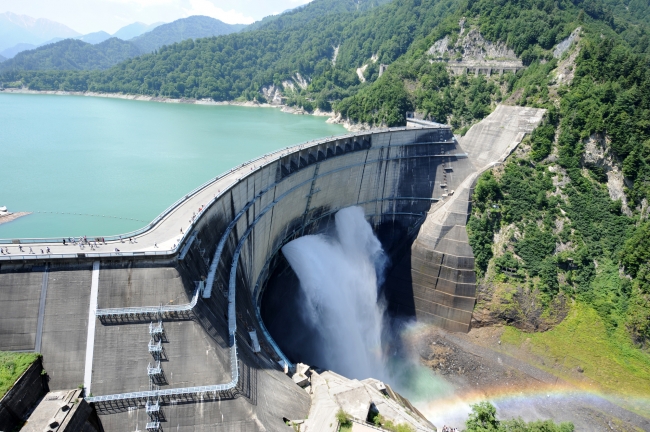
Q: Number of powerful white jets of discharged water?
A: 2